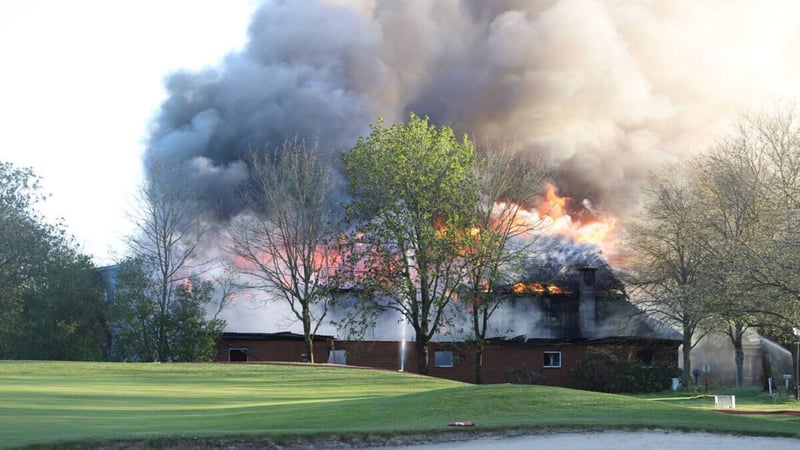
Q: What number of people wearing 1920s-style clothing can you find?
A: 0